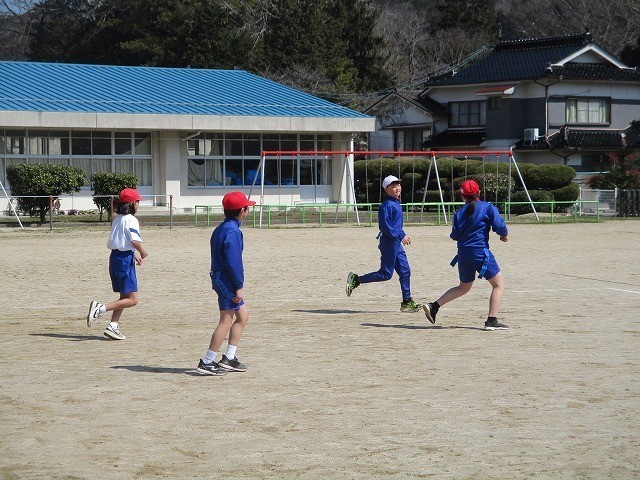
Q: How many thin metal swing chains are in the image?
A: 12